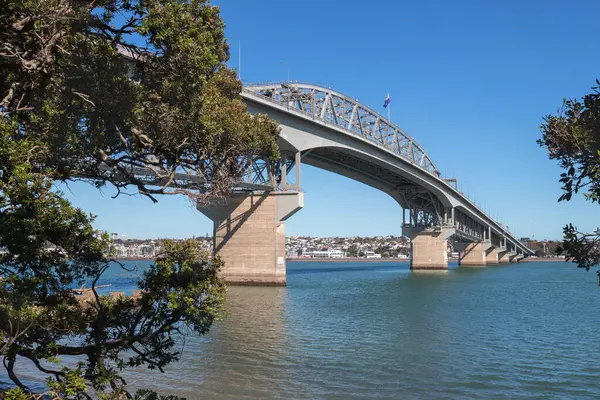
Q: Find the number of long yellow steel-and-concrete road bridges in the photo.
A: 0